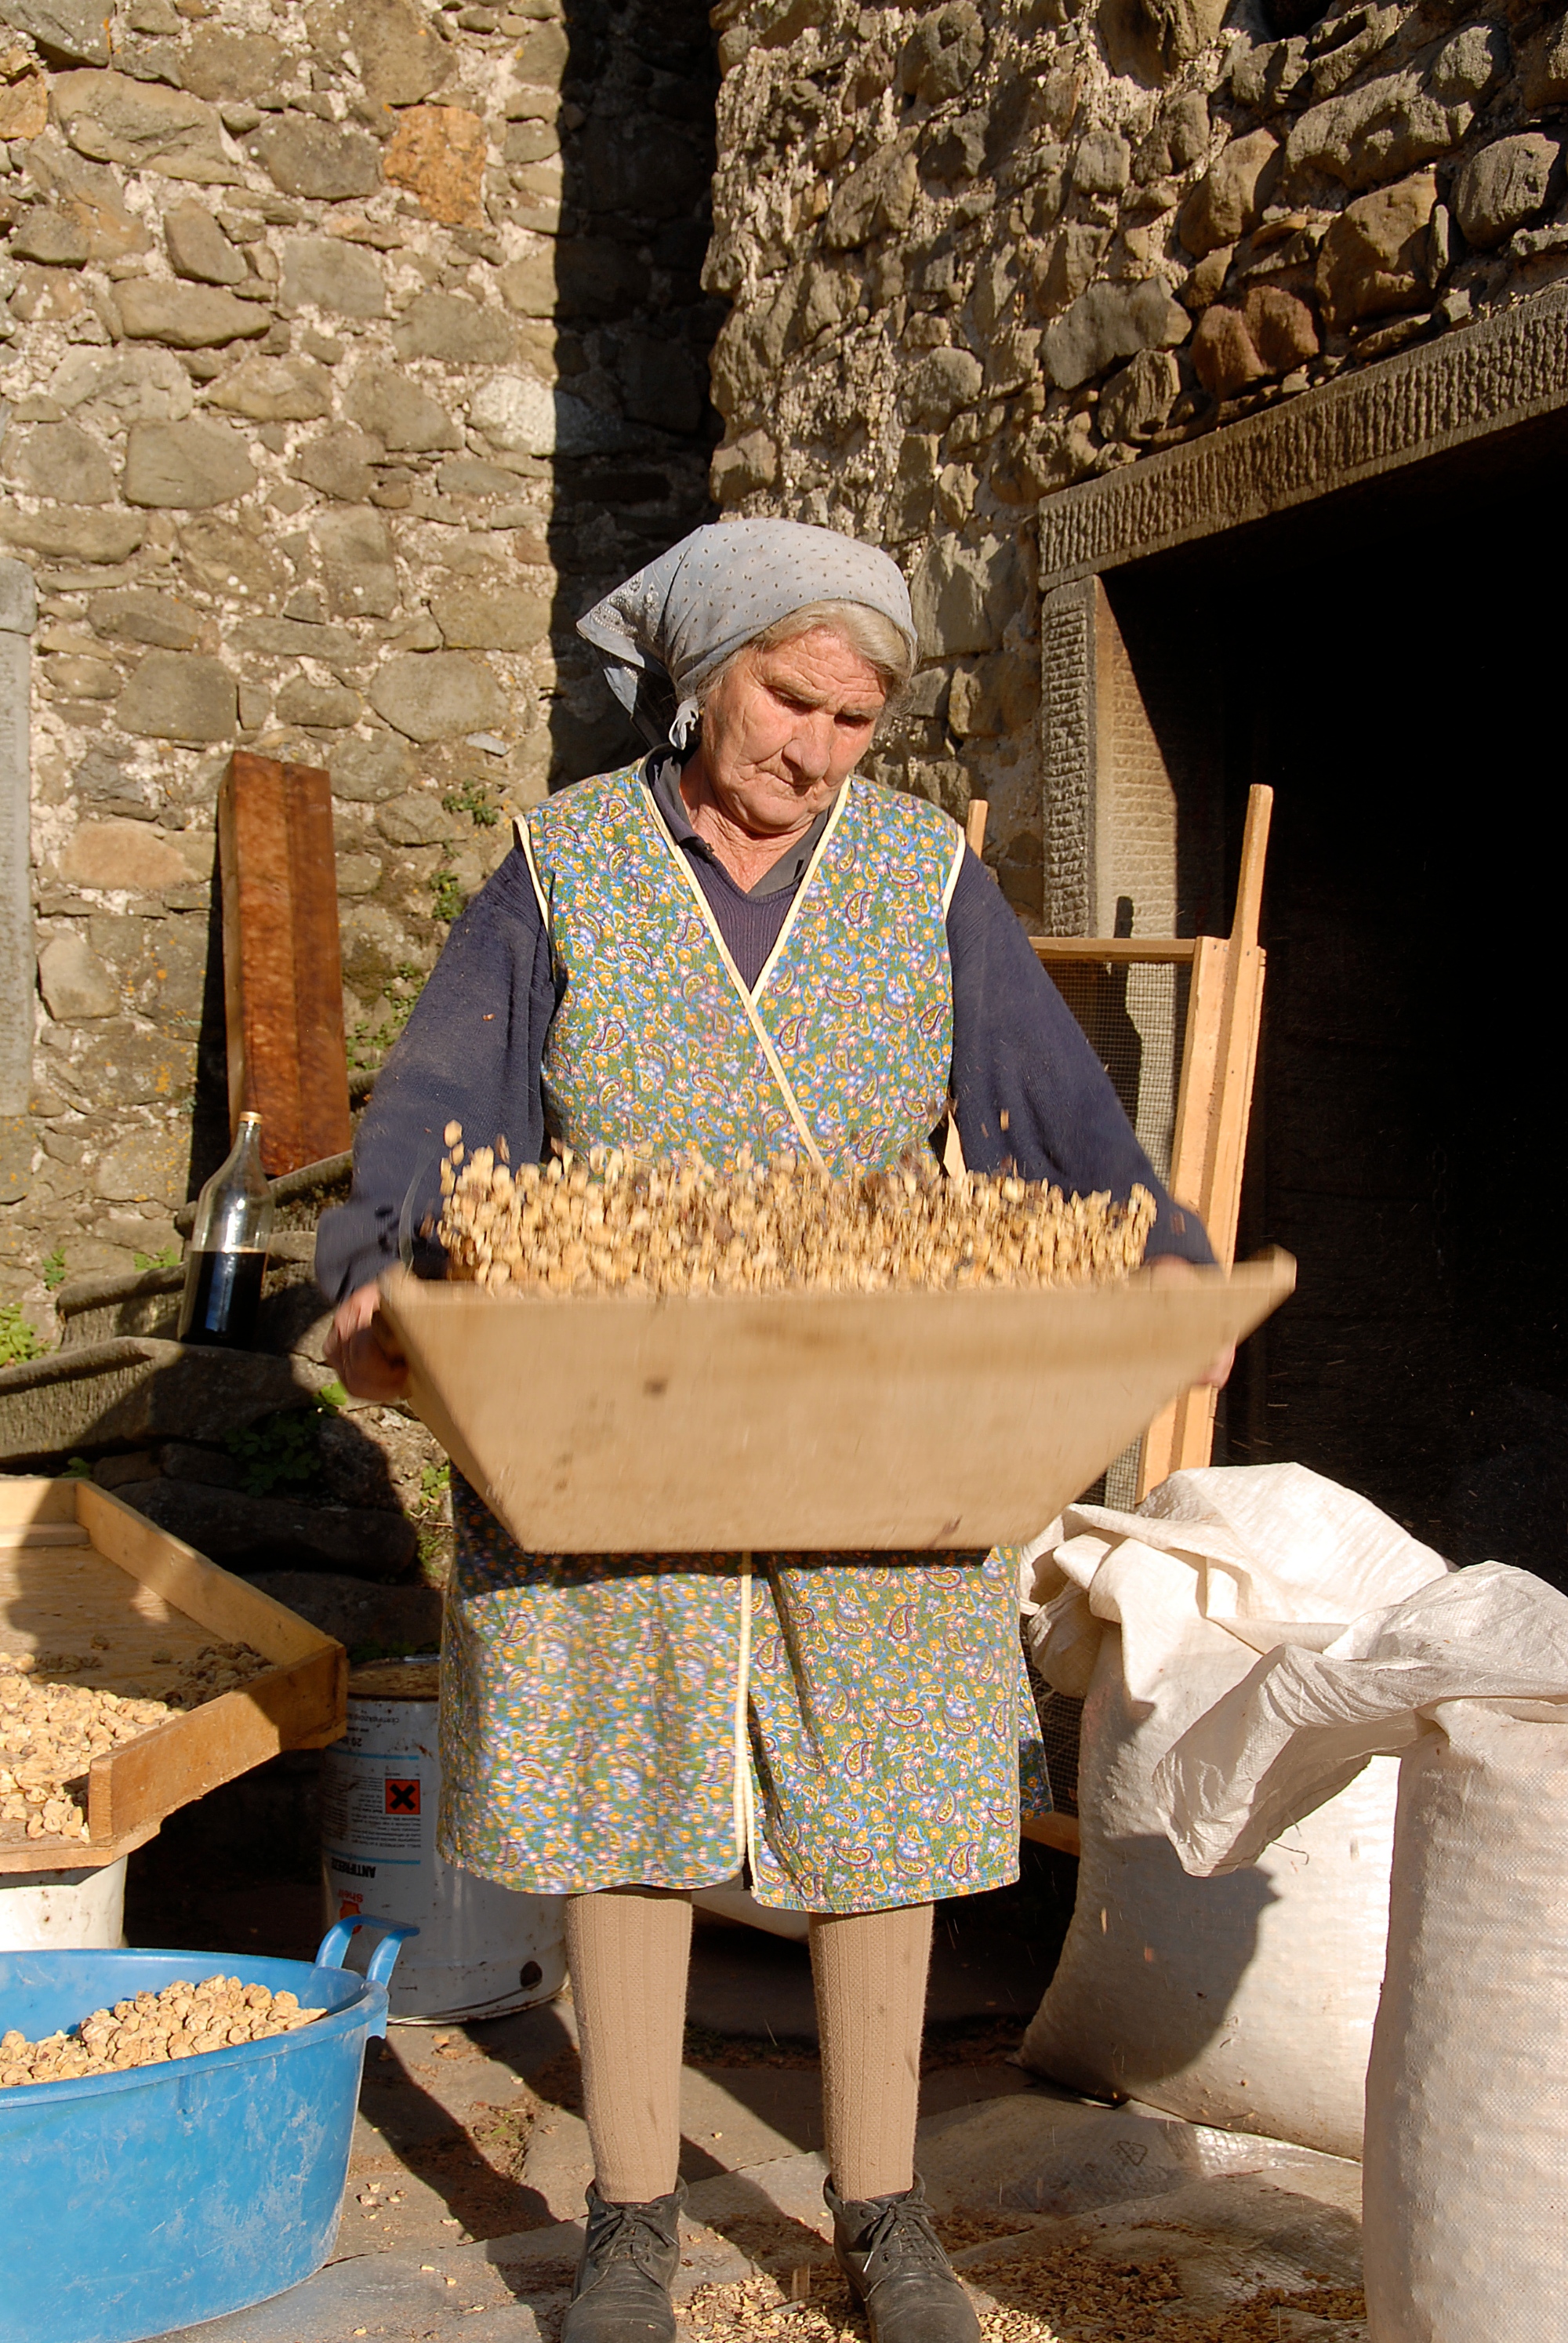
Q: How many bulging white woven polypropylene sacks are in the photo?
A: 2